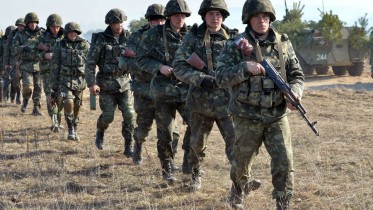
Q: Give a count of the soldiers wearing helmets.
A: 10